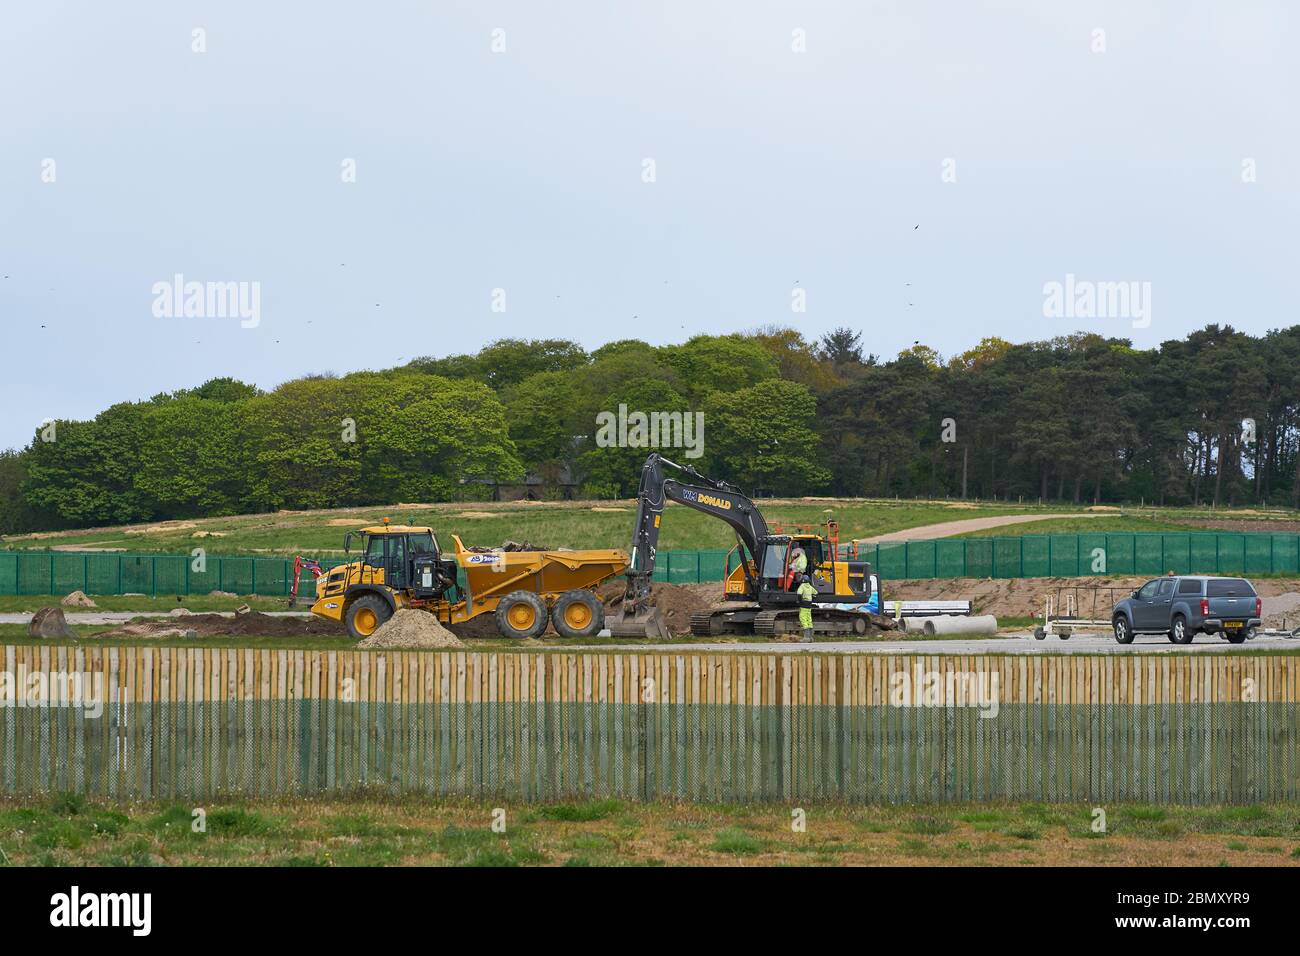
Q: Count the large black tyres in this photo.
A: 3